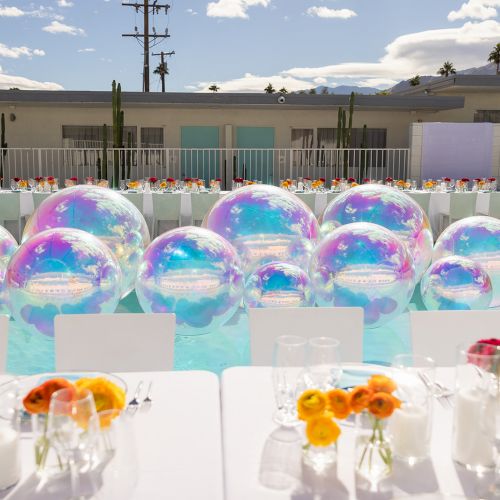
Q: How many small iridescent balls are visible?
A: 2